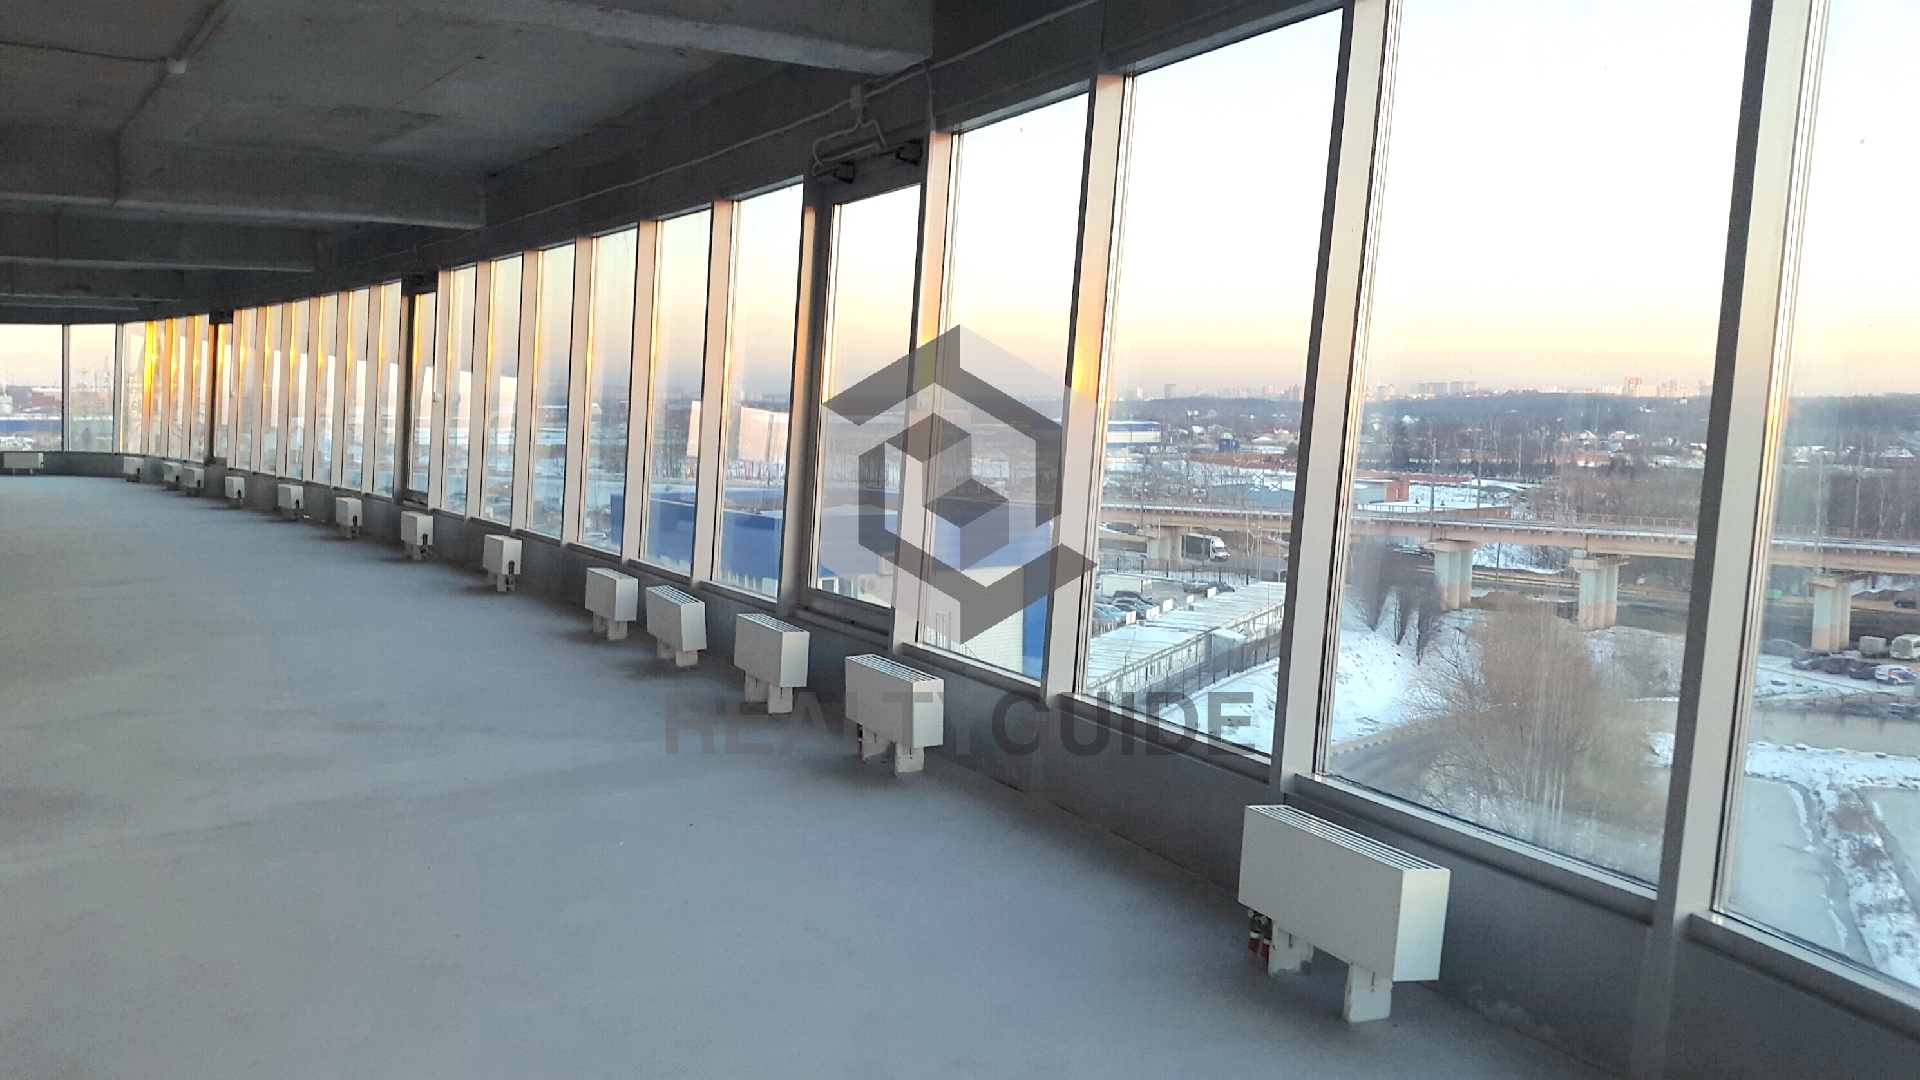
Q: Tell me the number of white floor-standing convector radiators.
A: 14